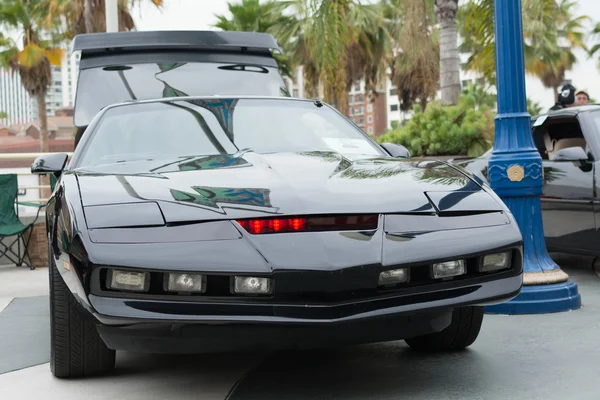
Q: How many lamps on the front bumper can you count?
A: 6